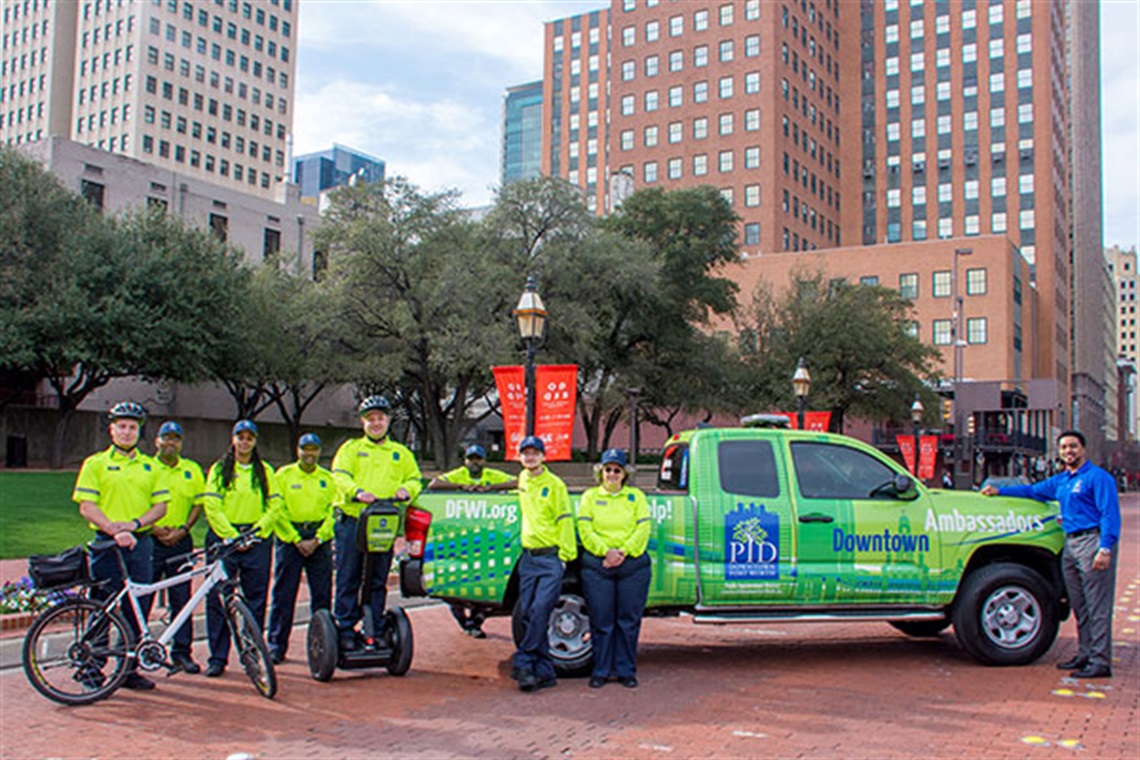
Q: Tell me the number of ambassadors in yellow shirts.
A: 8